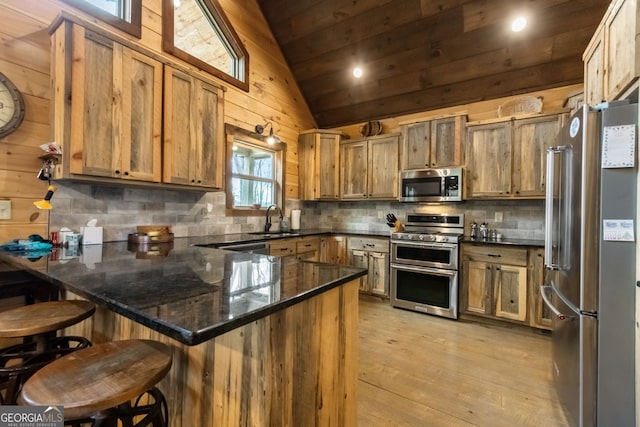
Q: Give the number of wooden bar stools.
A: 2